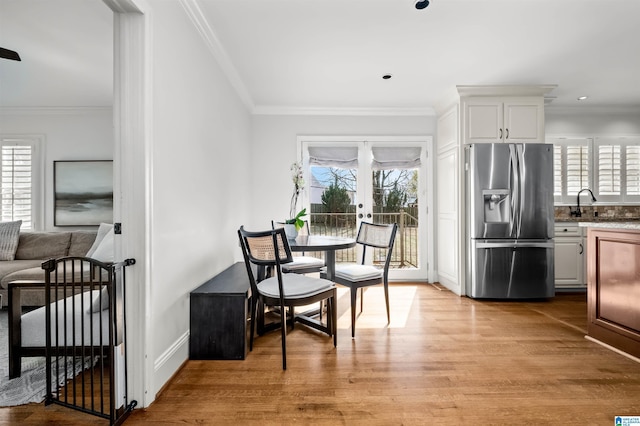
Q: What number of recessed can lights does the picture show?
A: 3